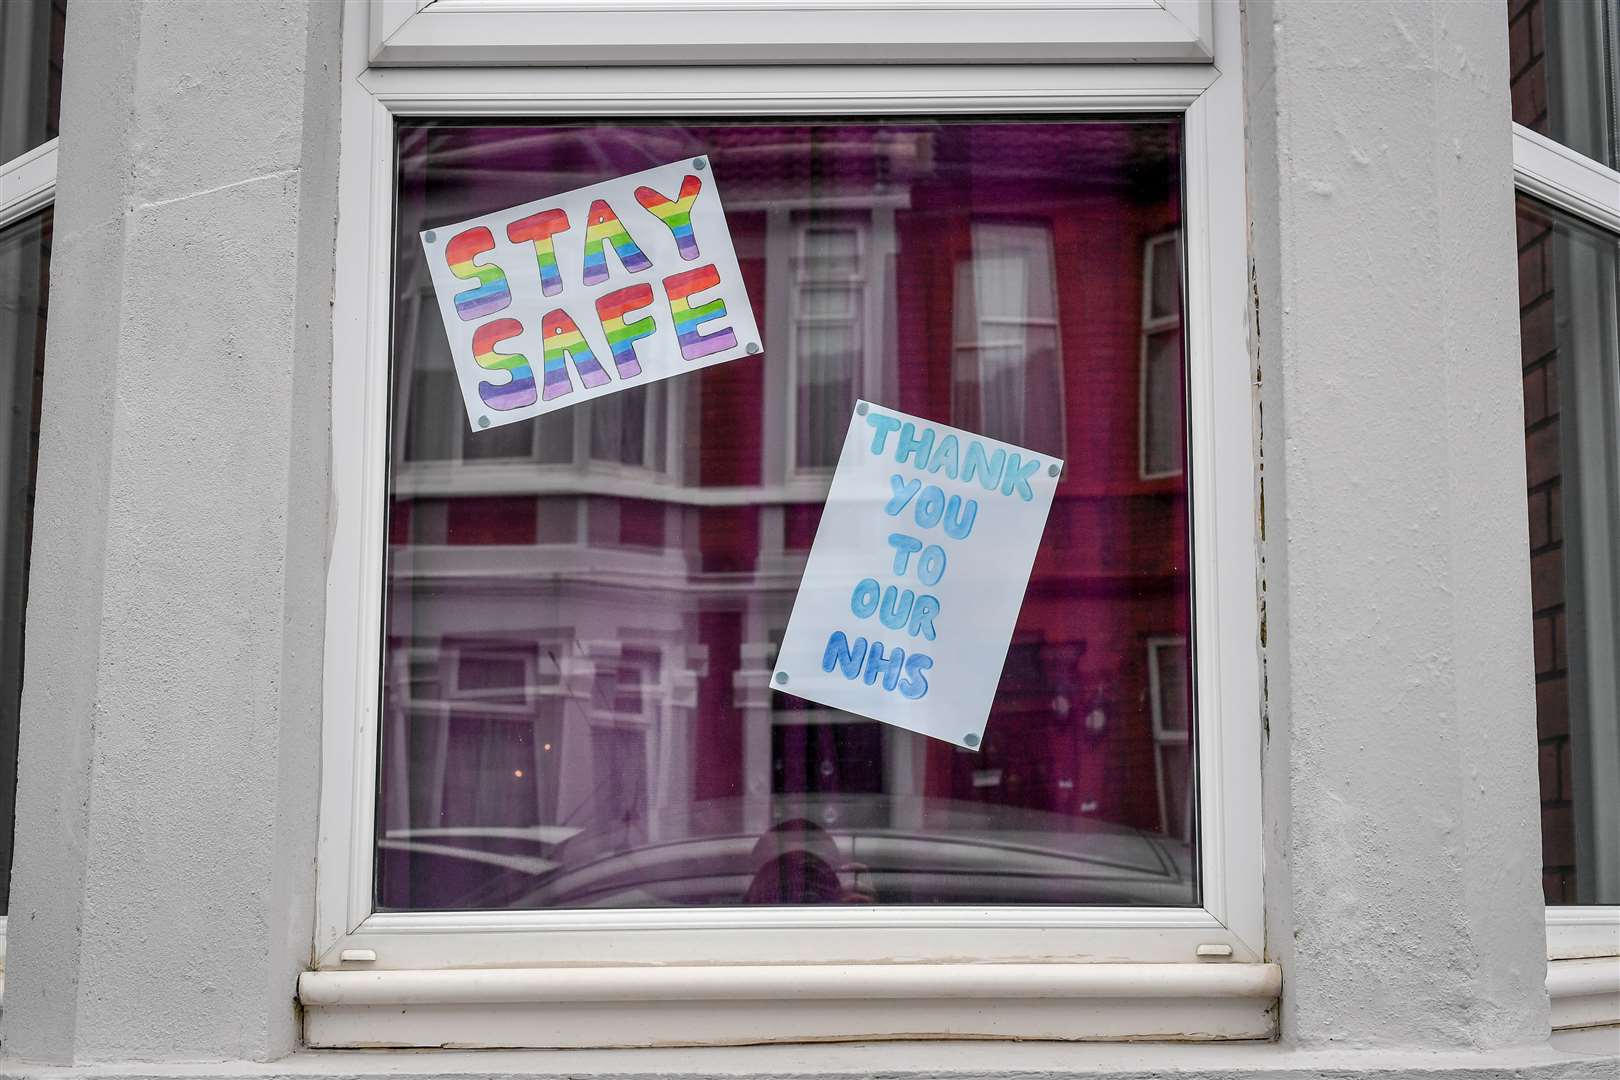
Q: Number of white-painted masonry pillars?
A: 2